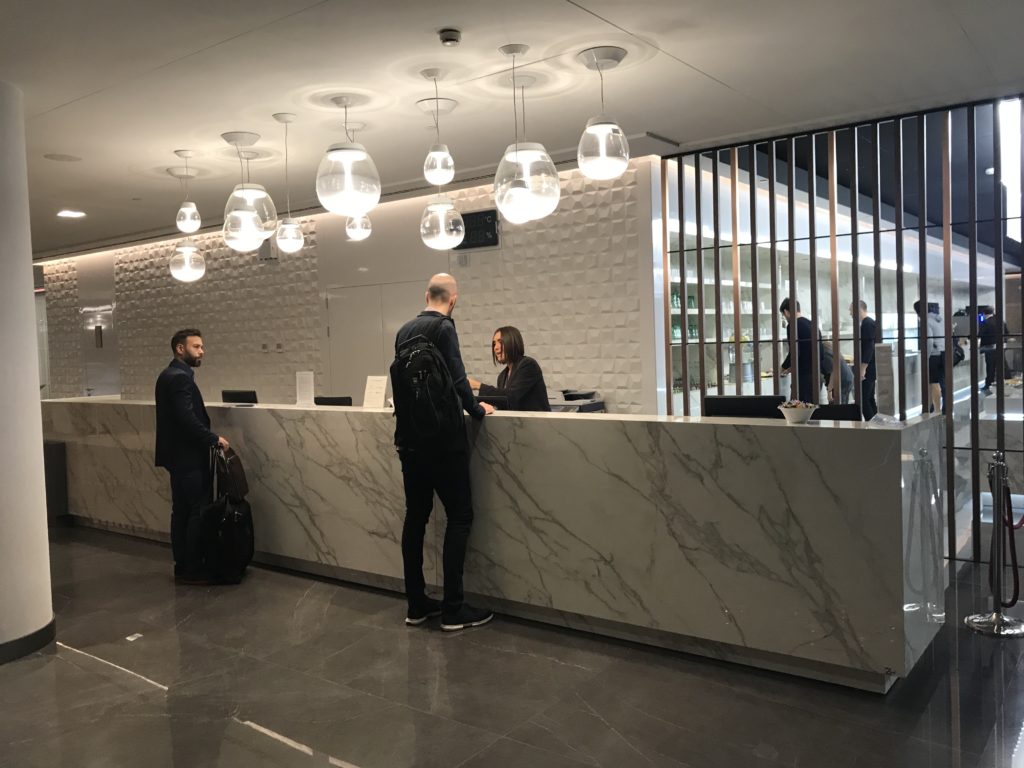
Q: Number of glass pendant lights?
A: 12